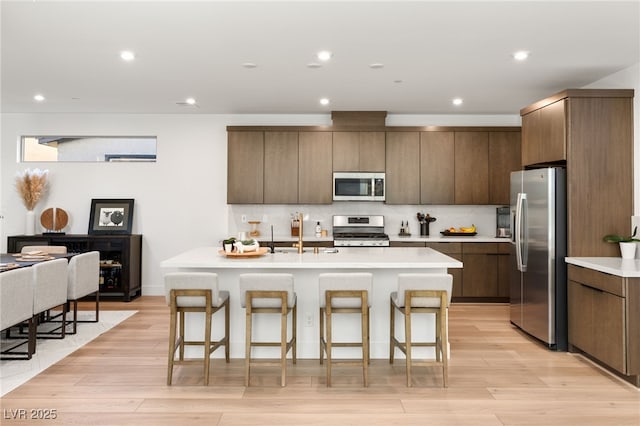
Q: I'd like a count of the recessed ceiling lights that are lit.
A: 7